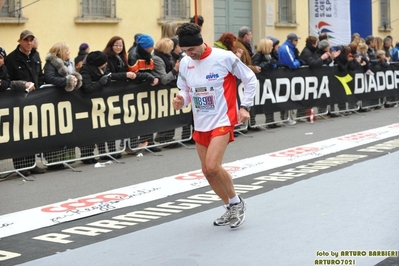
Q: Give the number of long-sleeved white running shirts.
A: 1